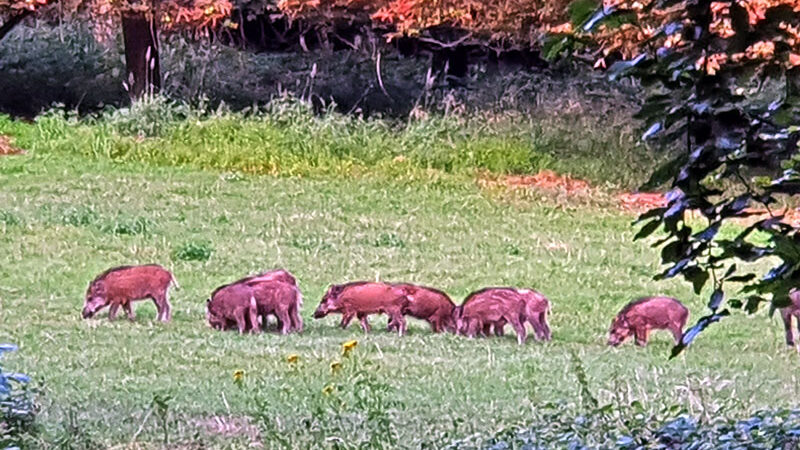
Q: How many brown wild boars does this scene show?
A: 10